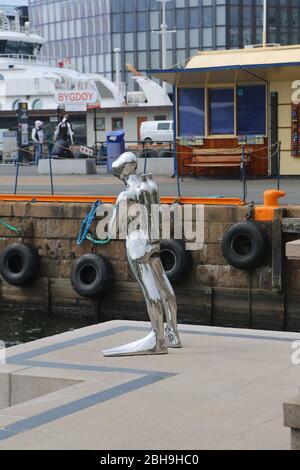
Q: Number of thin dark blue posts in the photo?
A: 6